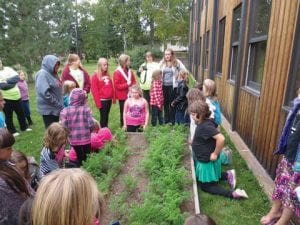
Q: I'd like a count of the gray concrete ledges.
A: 1